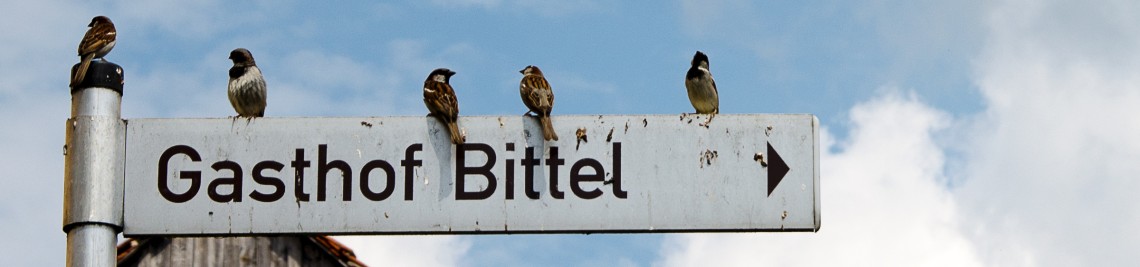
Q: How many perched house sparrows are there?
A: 5